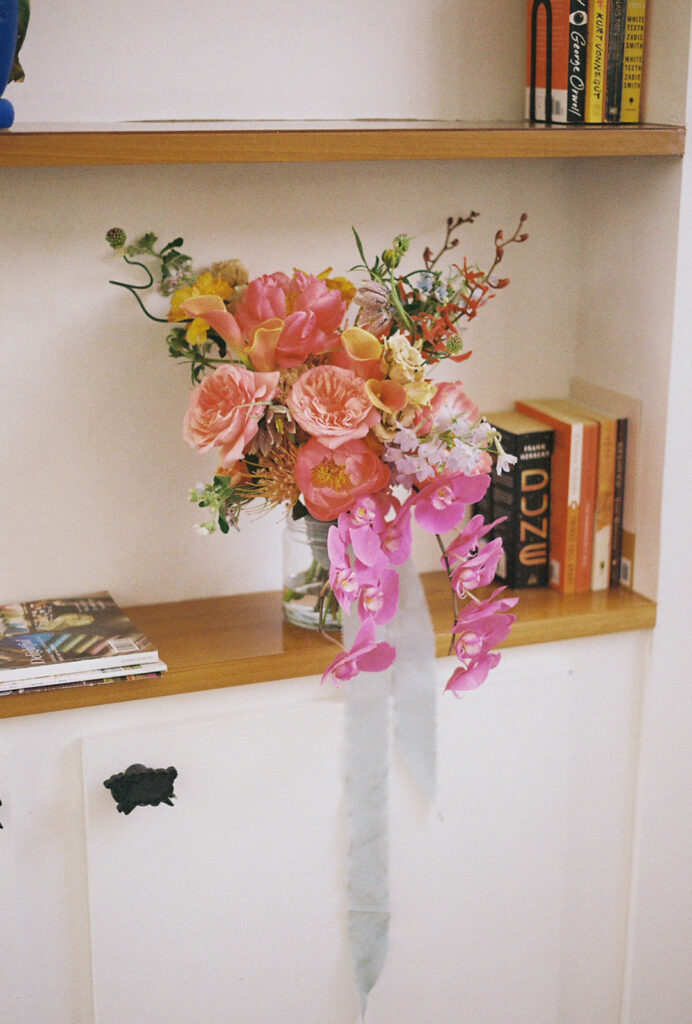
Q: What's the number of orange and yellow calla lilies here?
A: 4